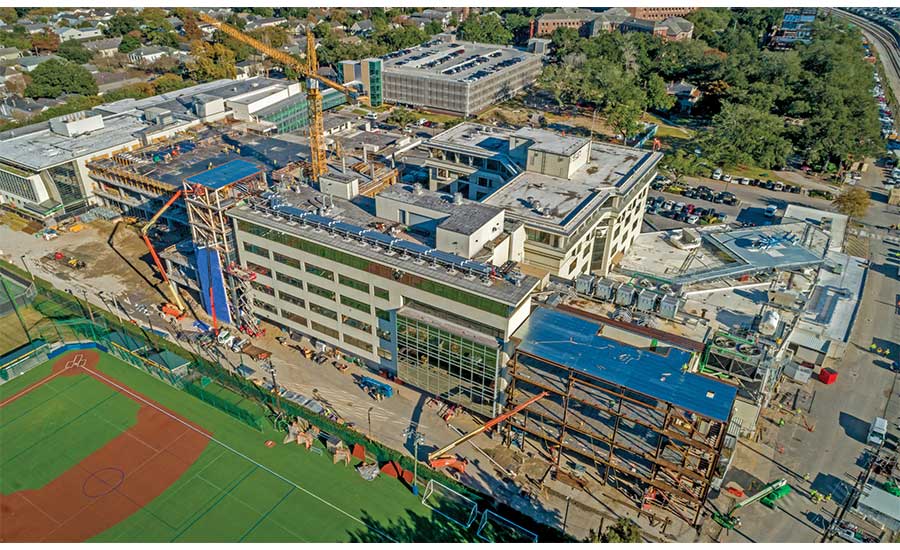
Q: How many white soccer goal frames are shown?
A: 2